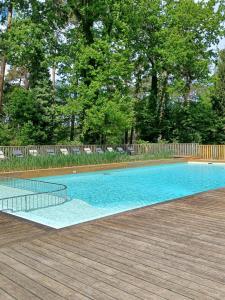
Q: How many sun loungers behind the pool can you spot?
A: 11